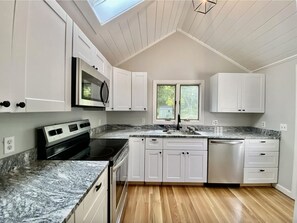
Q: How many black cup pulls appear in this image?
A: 5